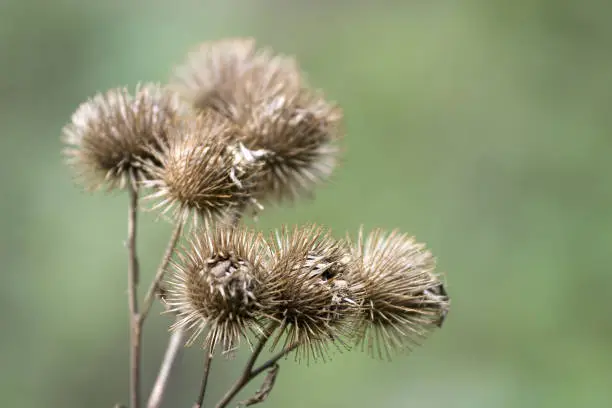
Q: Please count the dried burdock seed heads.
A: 7